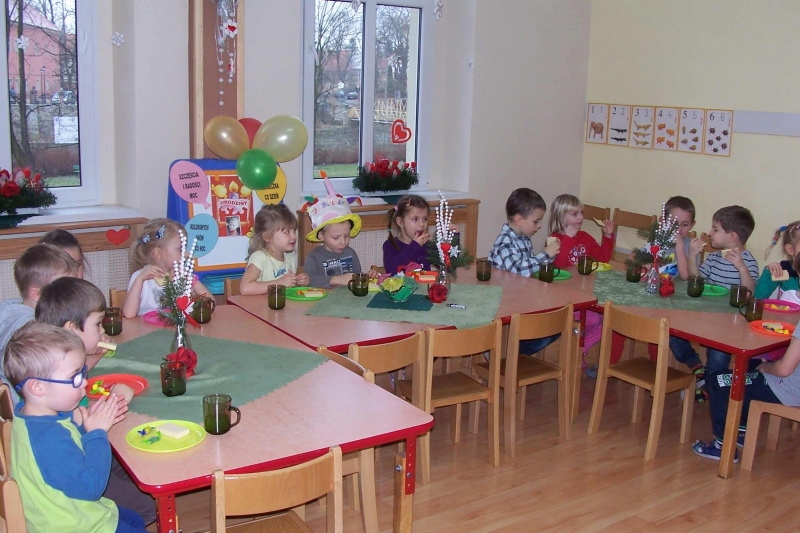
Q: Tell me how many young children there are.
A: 14